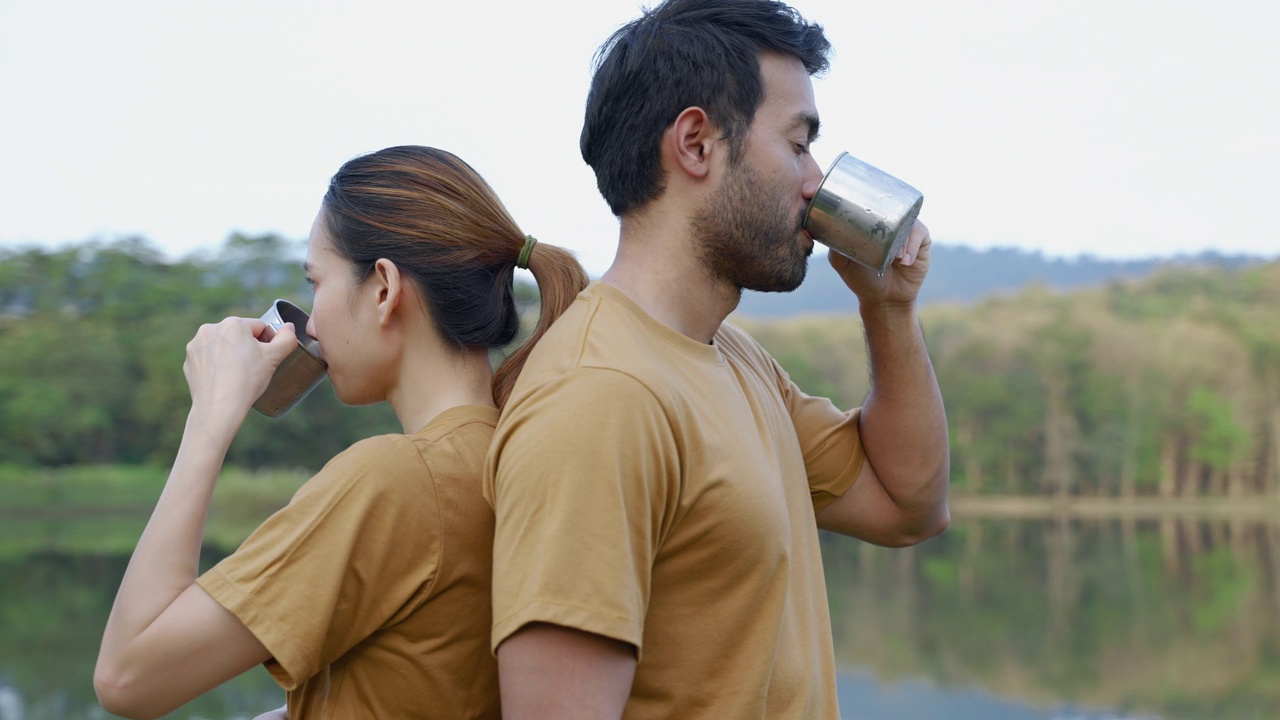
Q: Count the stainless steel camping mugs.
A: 2